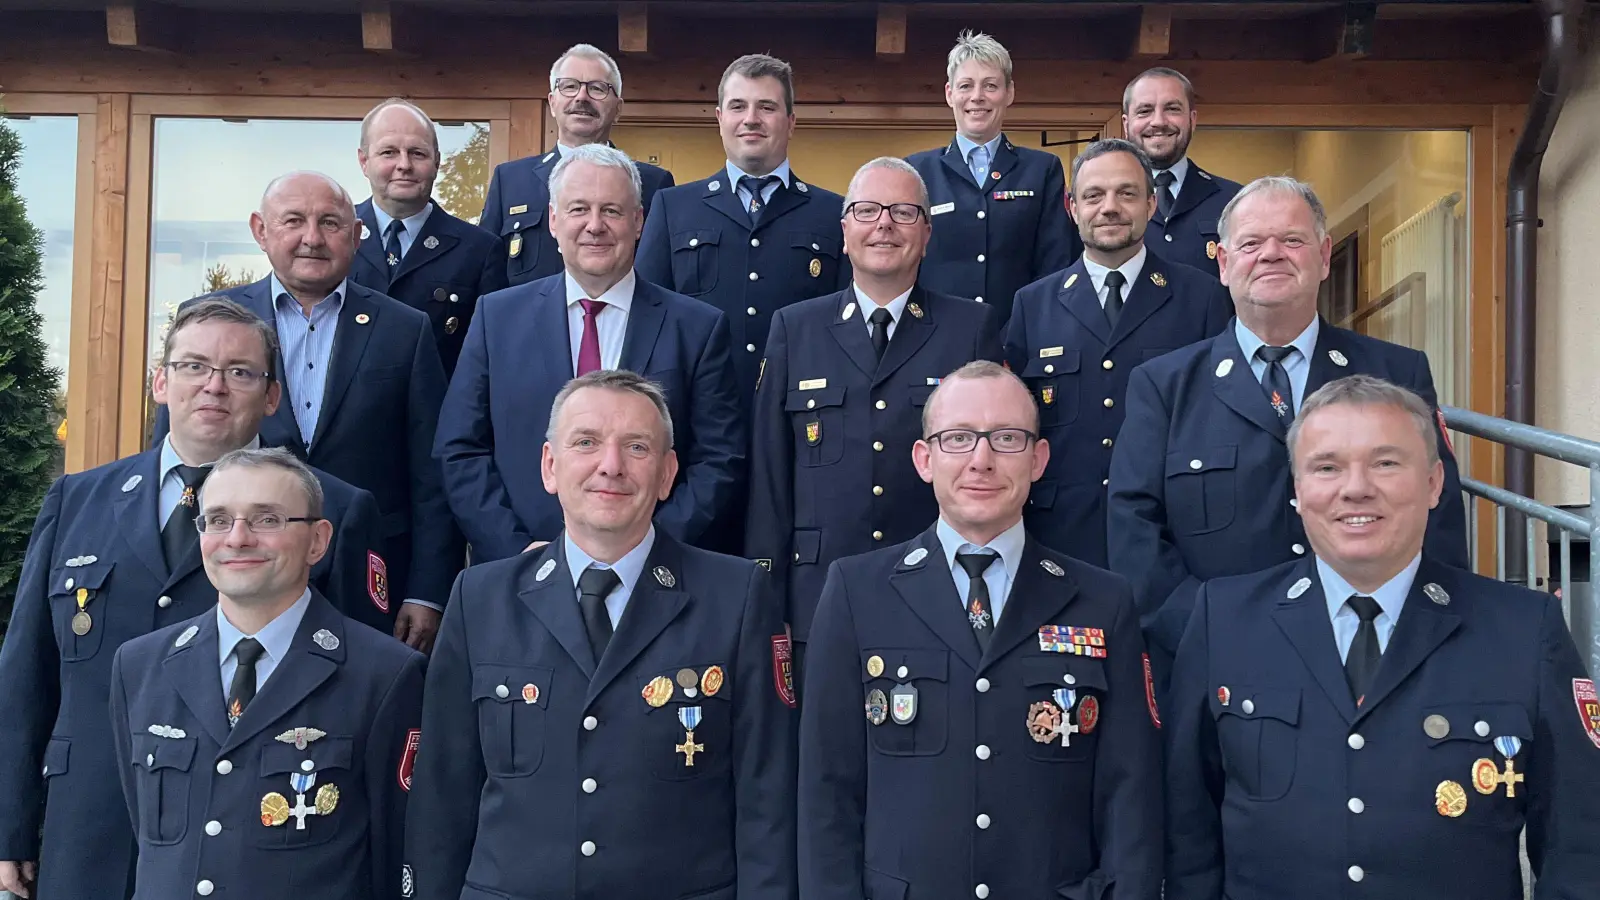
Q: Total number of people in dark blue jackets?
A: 15